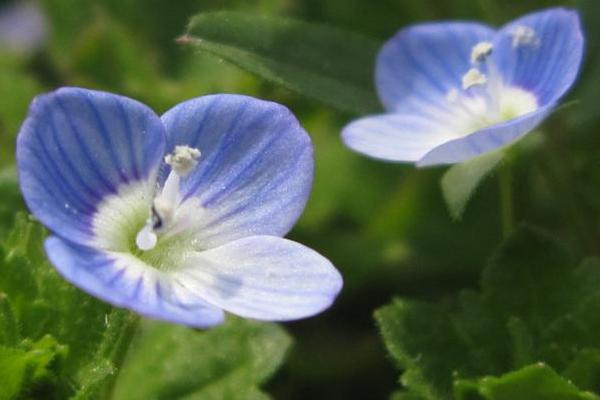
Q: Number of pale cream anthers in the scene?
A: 4